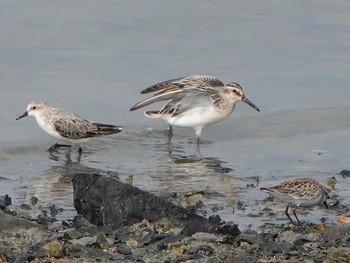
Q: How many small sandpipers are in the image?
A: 3